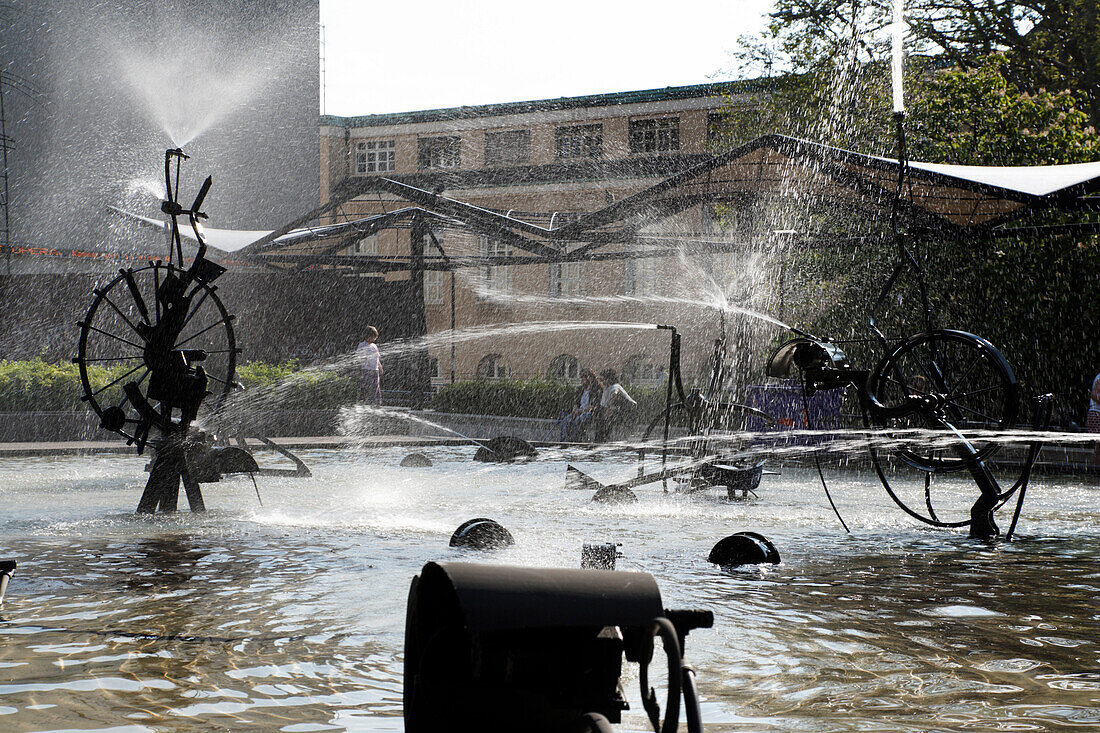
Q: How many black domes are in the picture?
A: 5